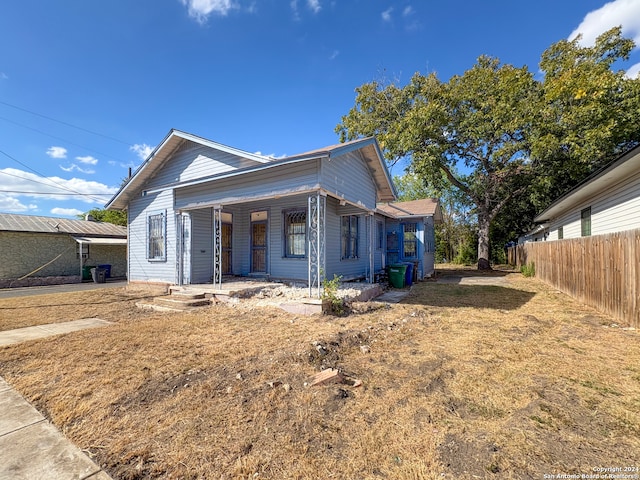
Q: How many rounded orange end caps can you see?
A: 0